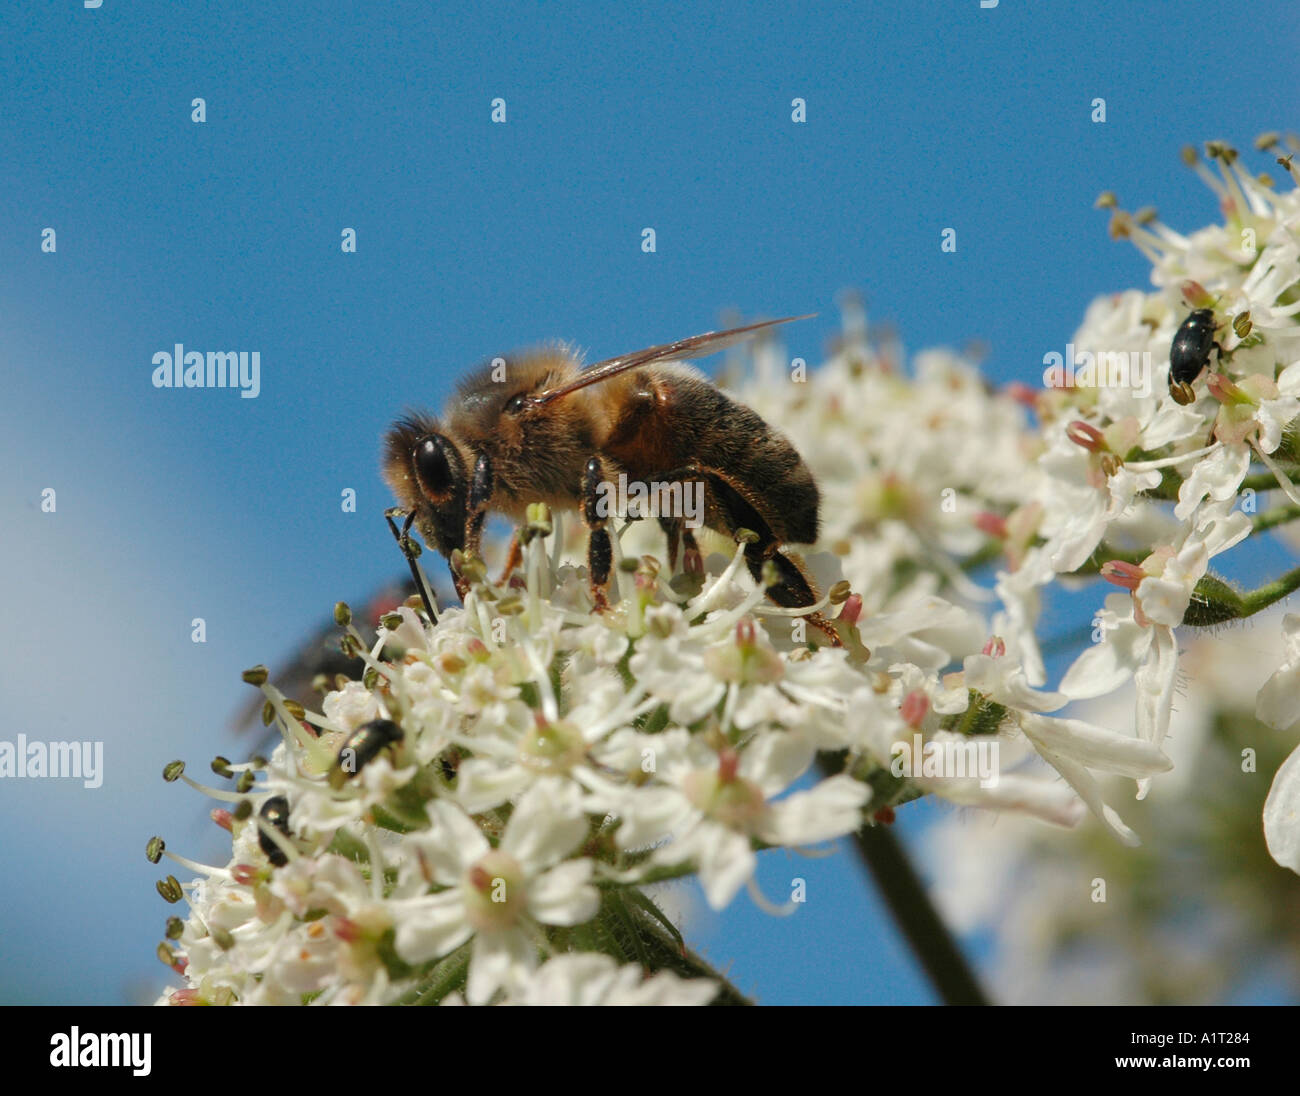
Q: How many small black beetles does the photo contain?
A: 3